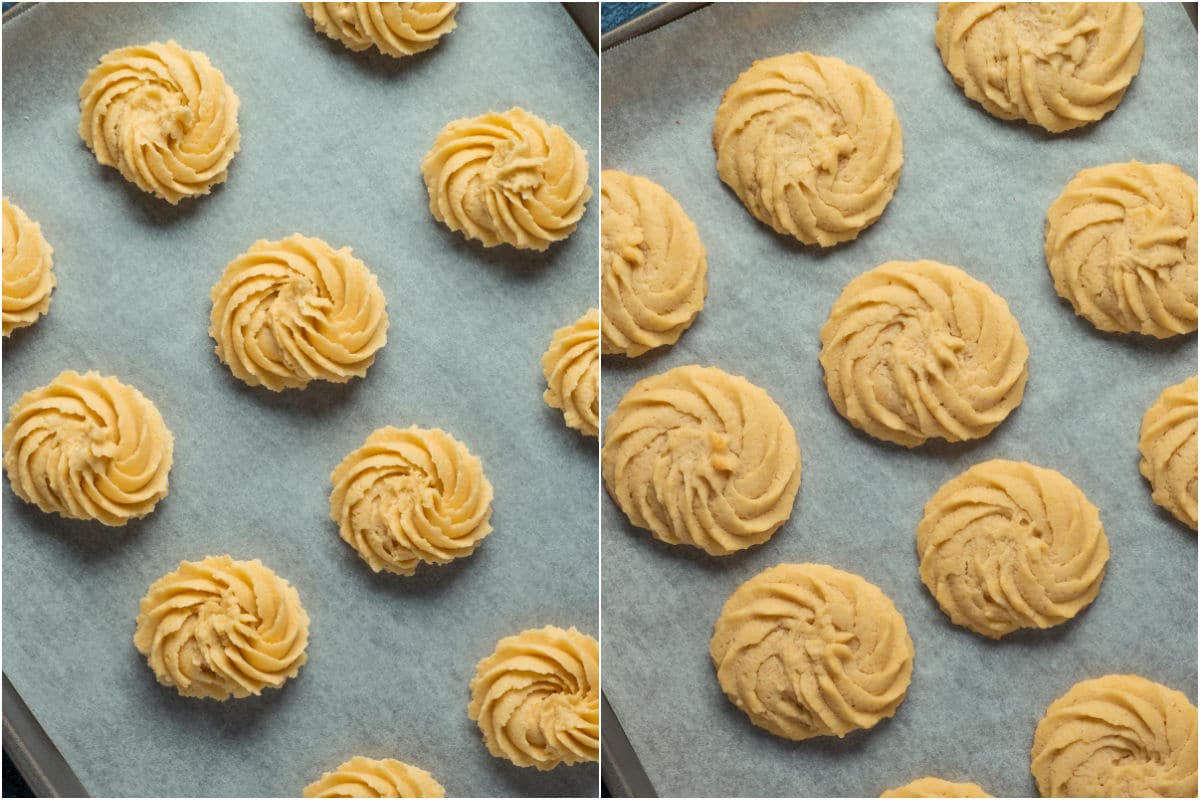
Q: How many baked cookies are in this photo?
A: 11